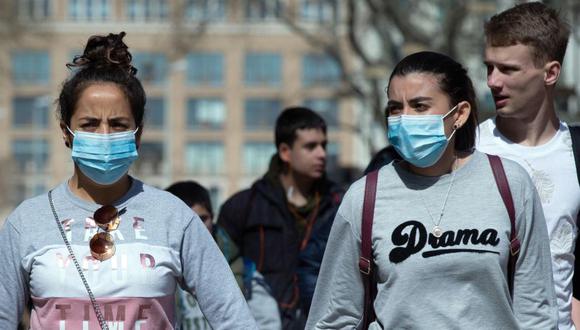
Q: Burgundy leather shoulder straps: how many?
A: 2